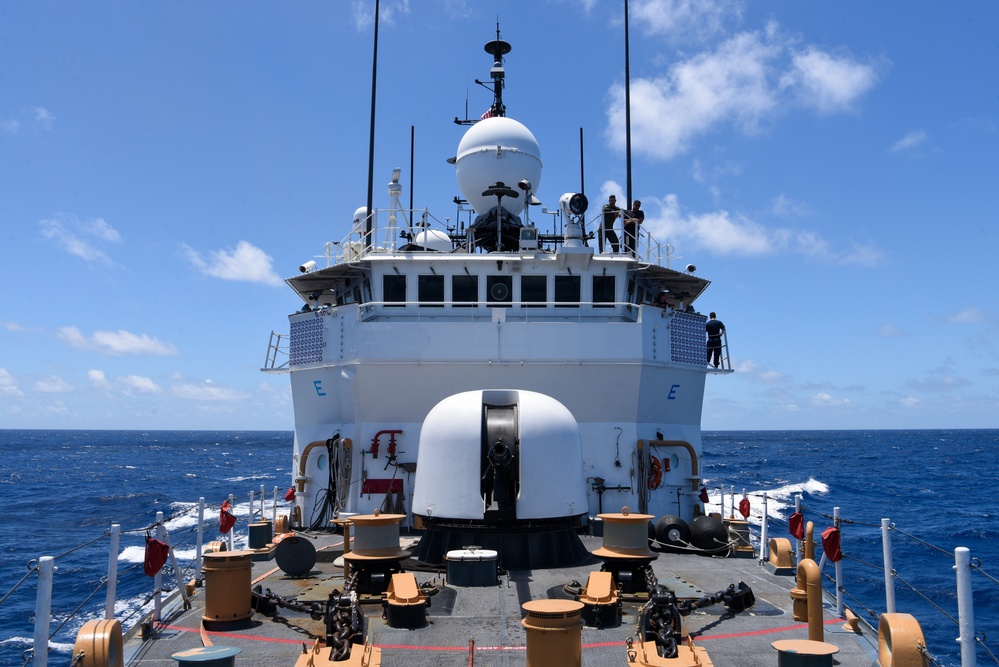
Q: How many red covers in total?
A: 7